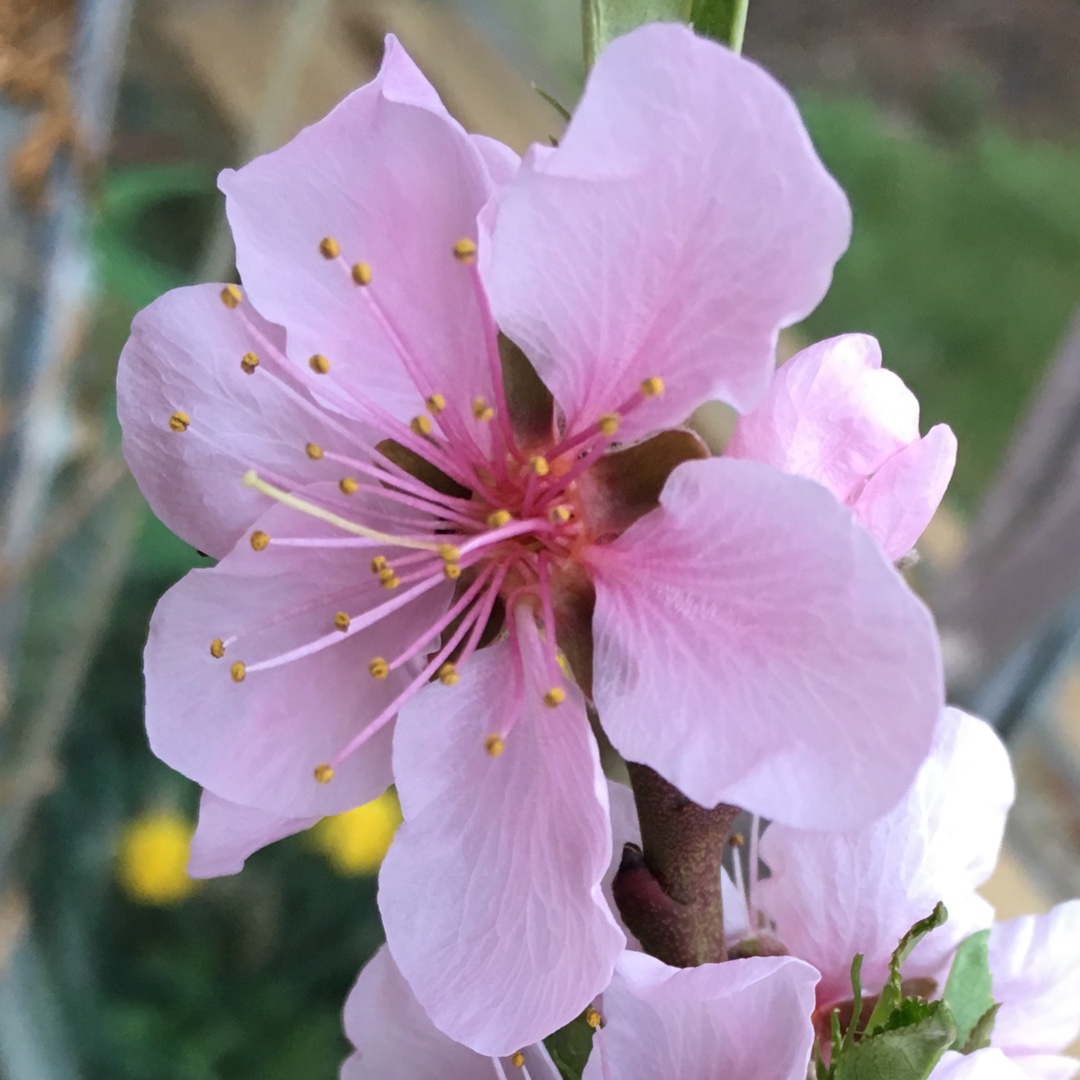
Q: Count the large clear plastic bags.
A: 0